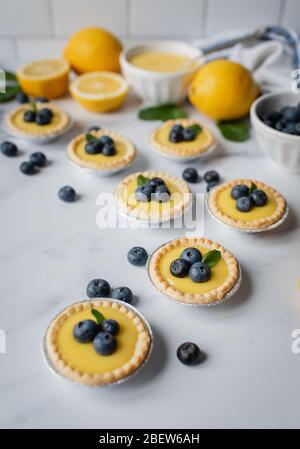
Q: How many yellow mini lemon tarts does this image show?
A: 7